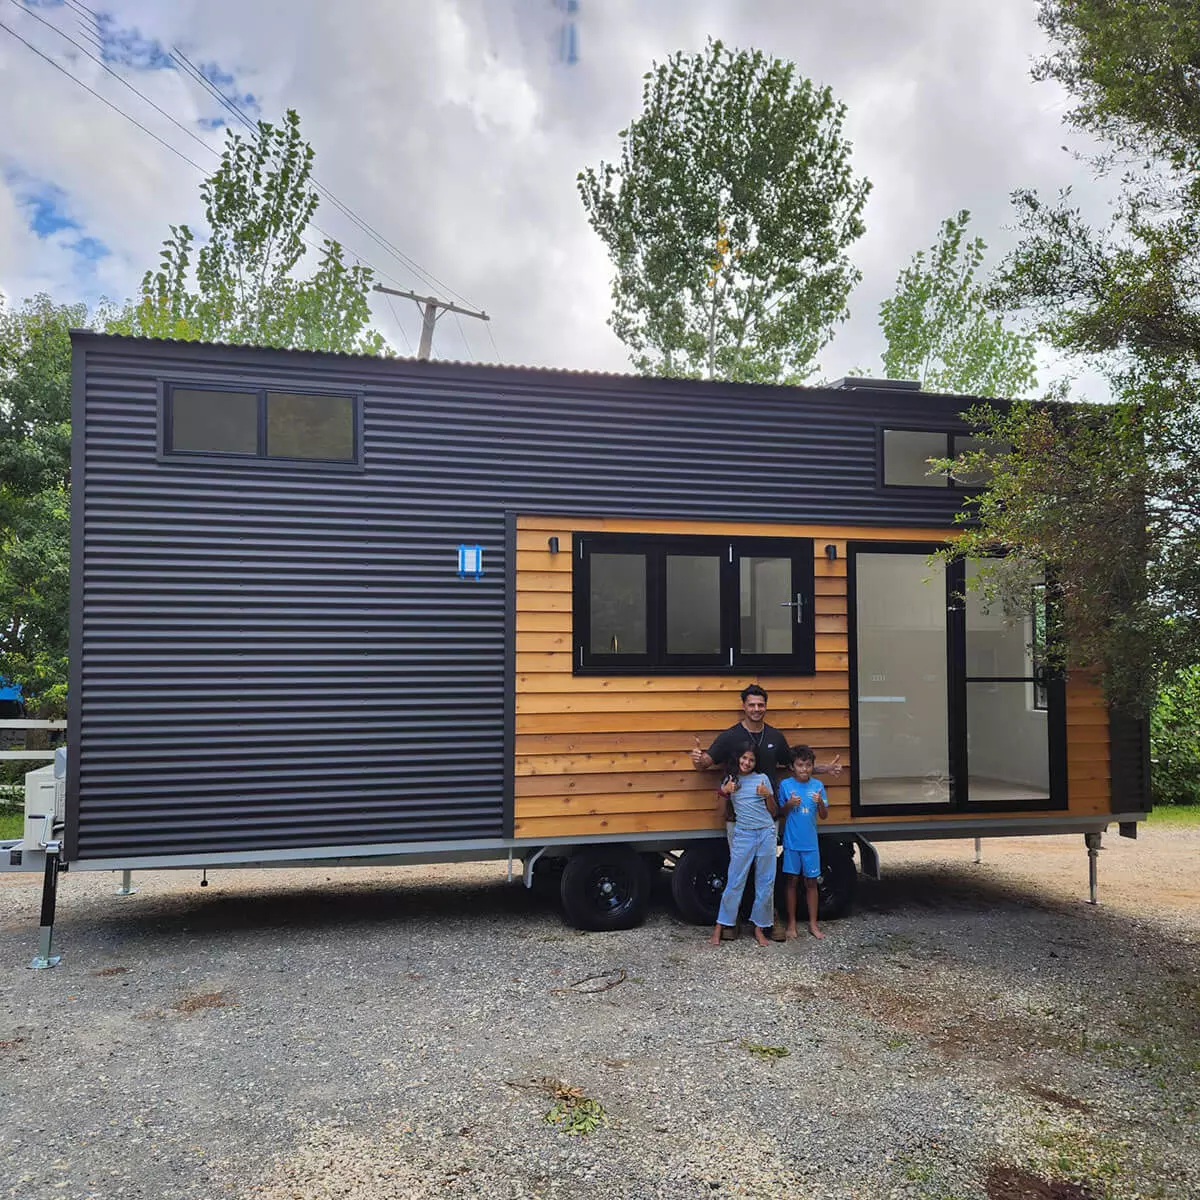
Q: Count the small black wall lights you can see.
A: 2